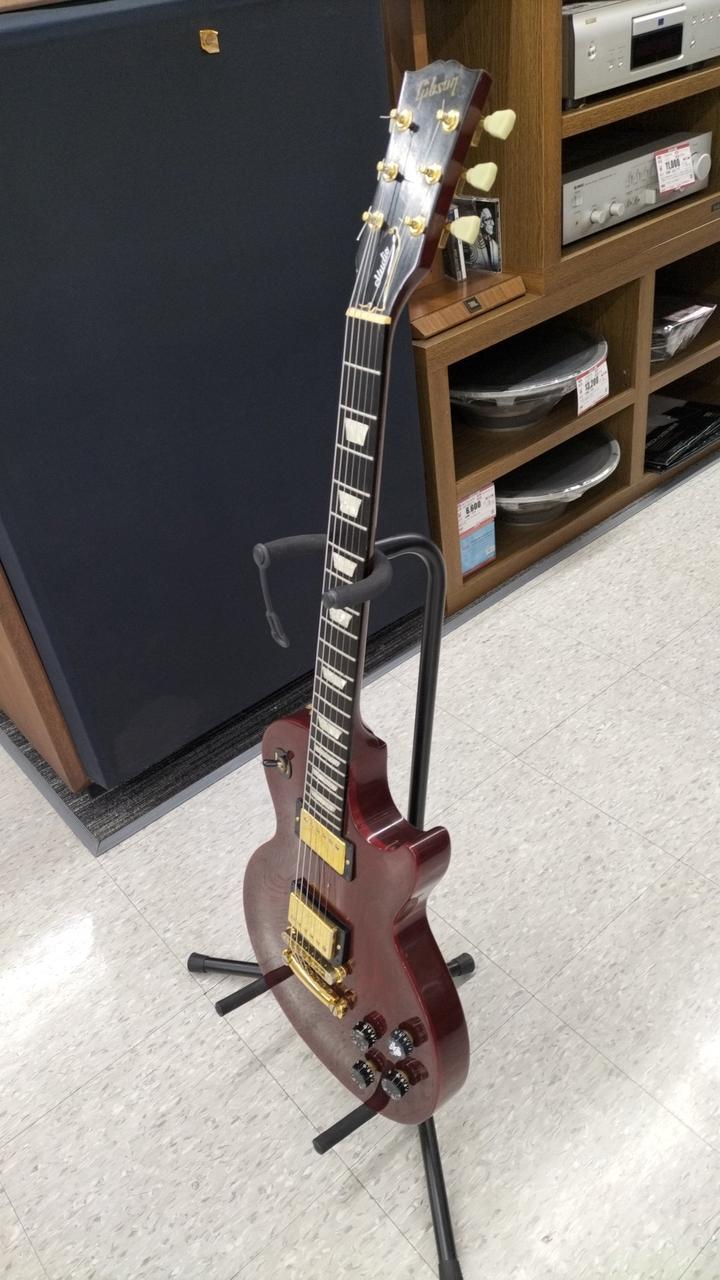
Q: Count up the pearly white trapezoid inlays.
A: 9